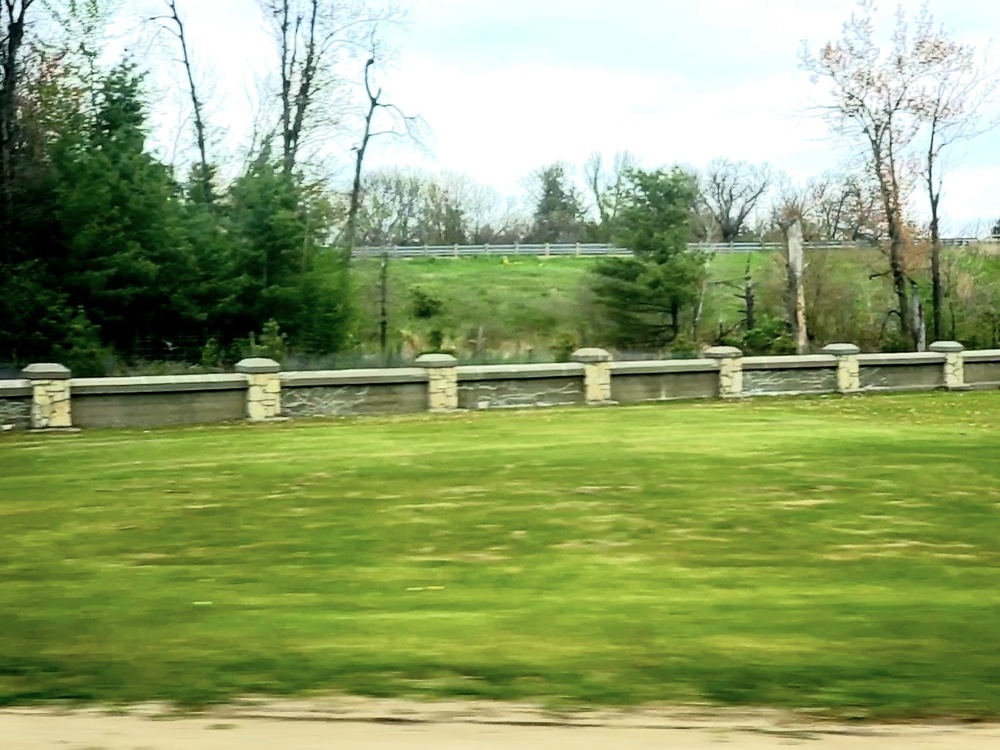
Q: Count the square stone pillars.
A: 7